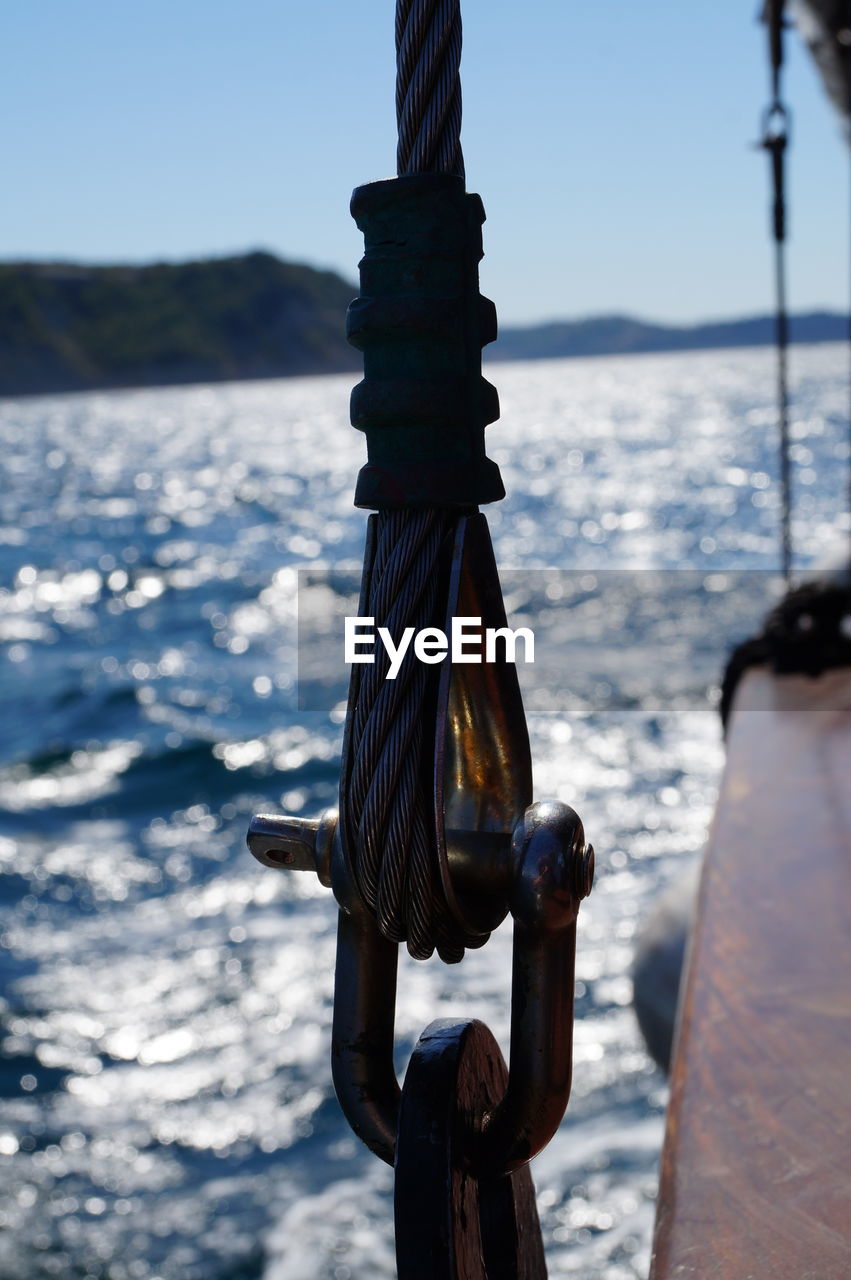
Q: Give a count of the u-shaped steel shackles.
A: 1